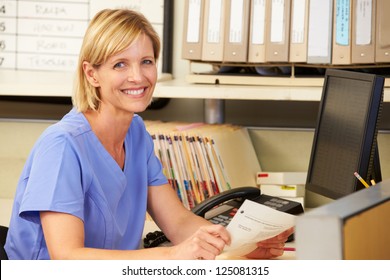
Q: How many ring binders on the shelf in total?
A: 10